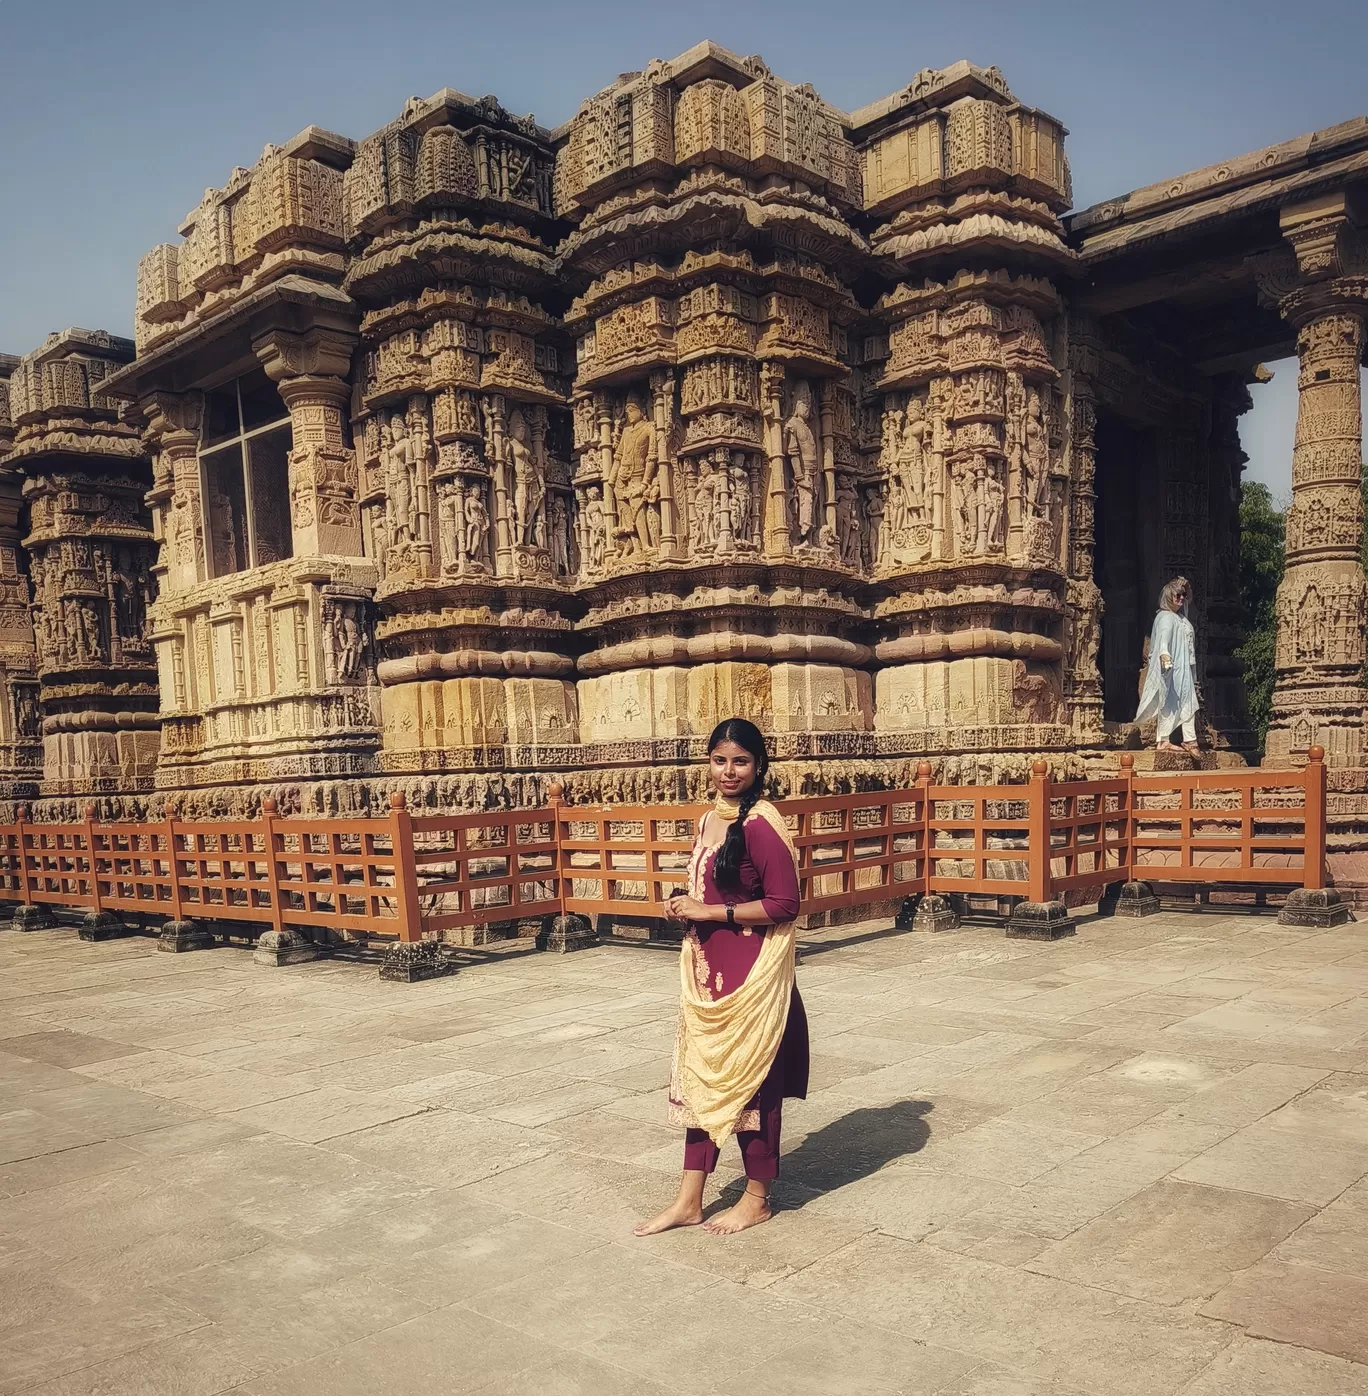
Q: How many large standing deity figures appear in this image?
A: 6